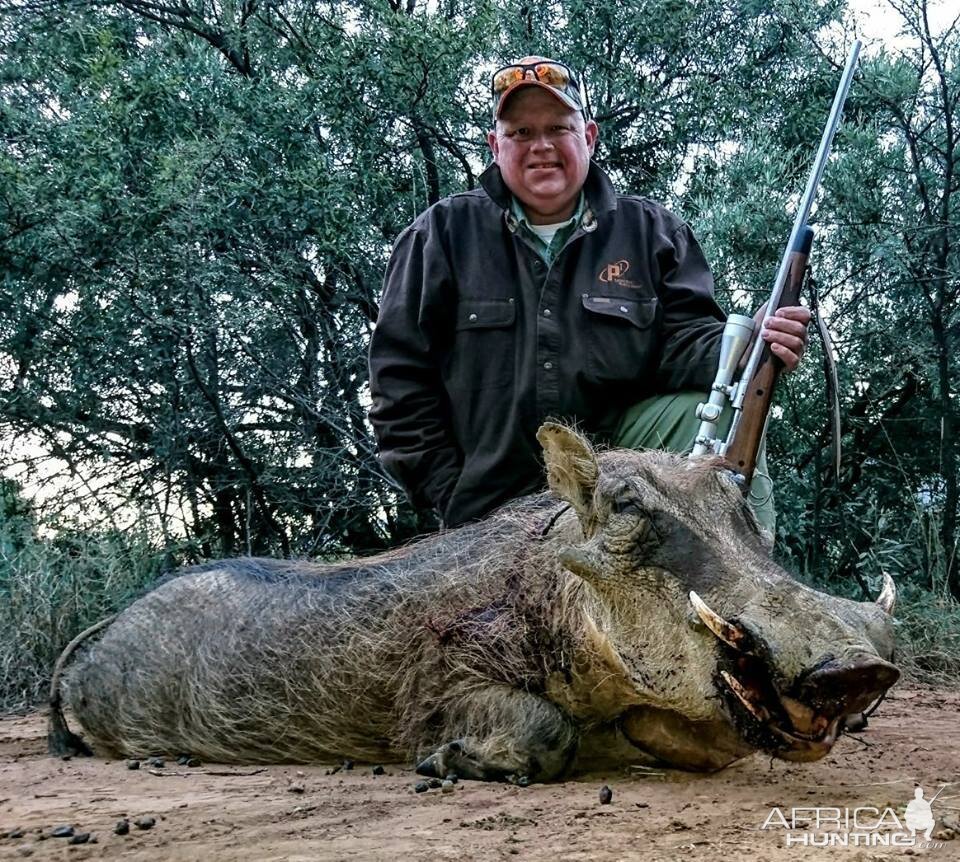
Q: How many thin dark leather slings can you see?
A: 1